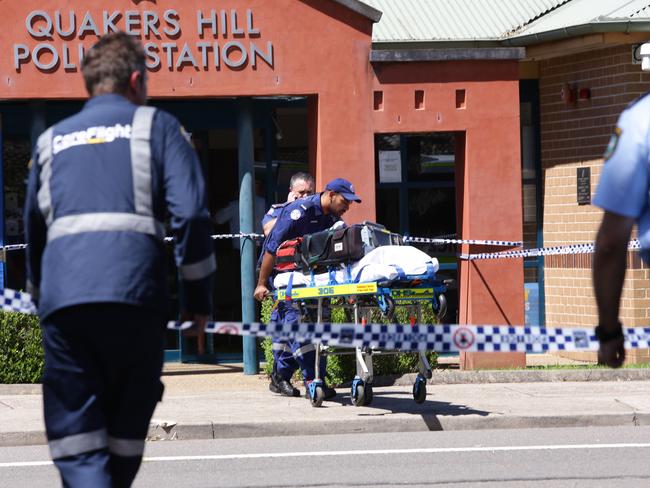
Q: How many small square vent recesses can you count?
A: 3